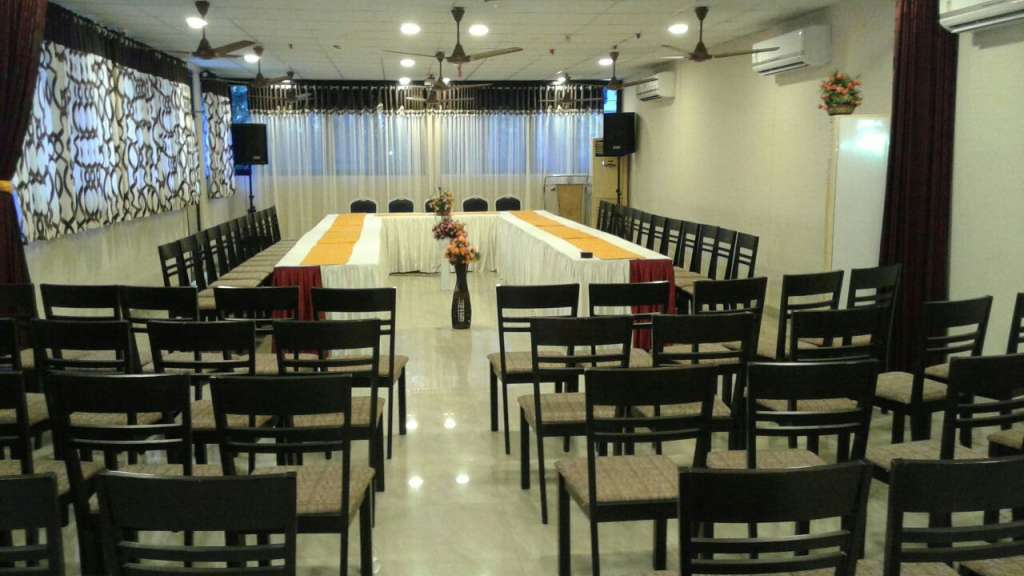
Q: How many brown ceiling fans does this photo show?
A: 9